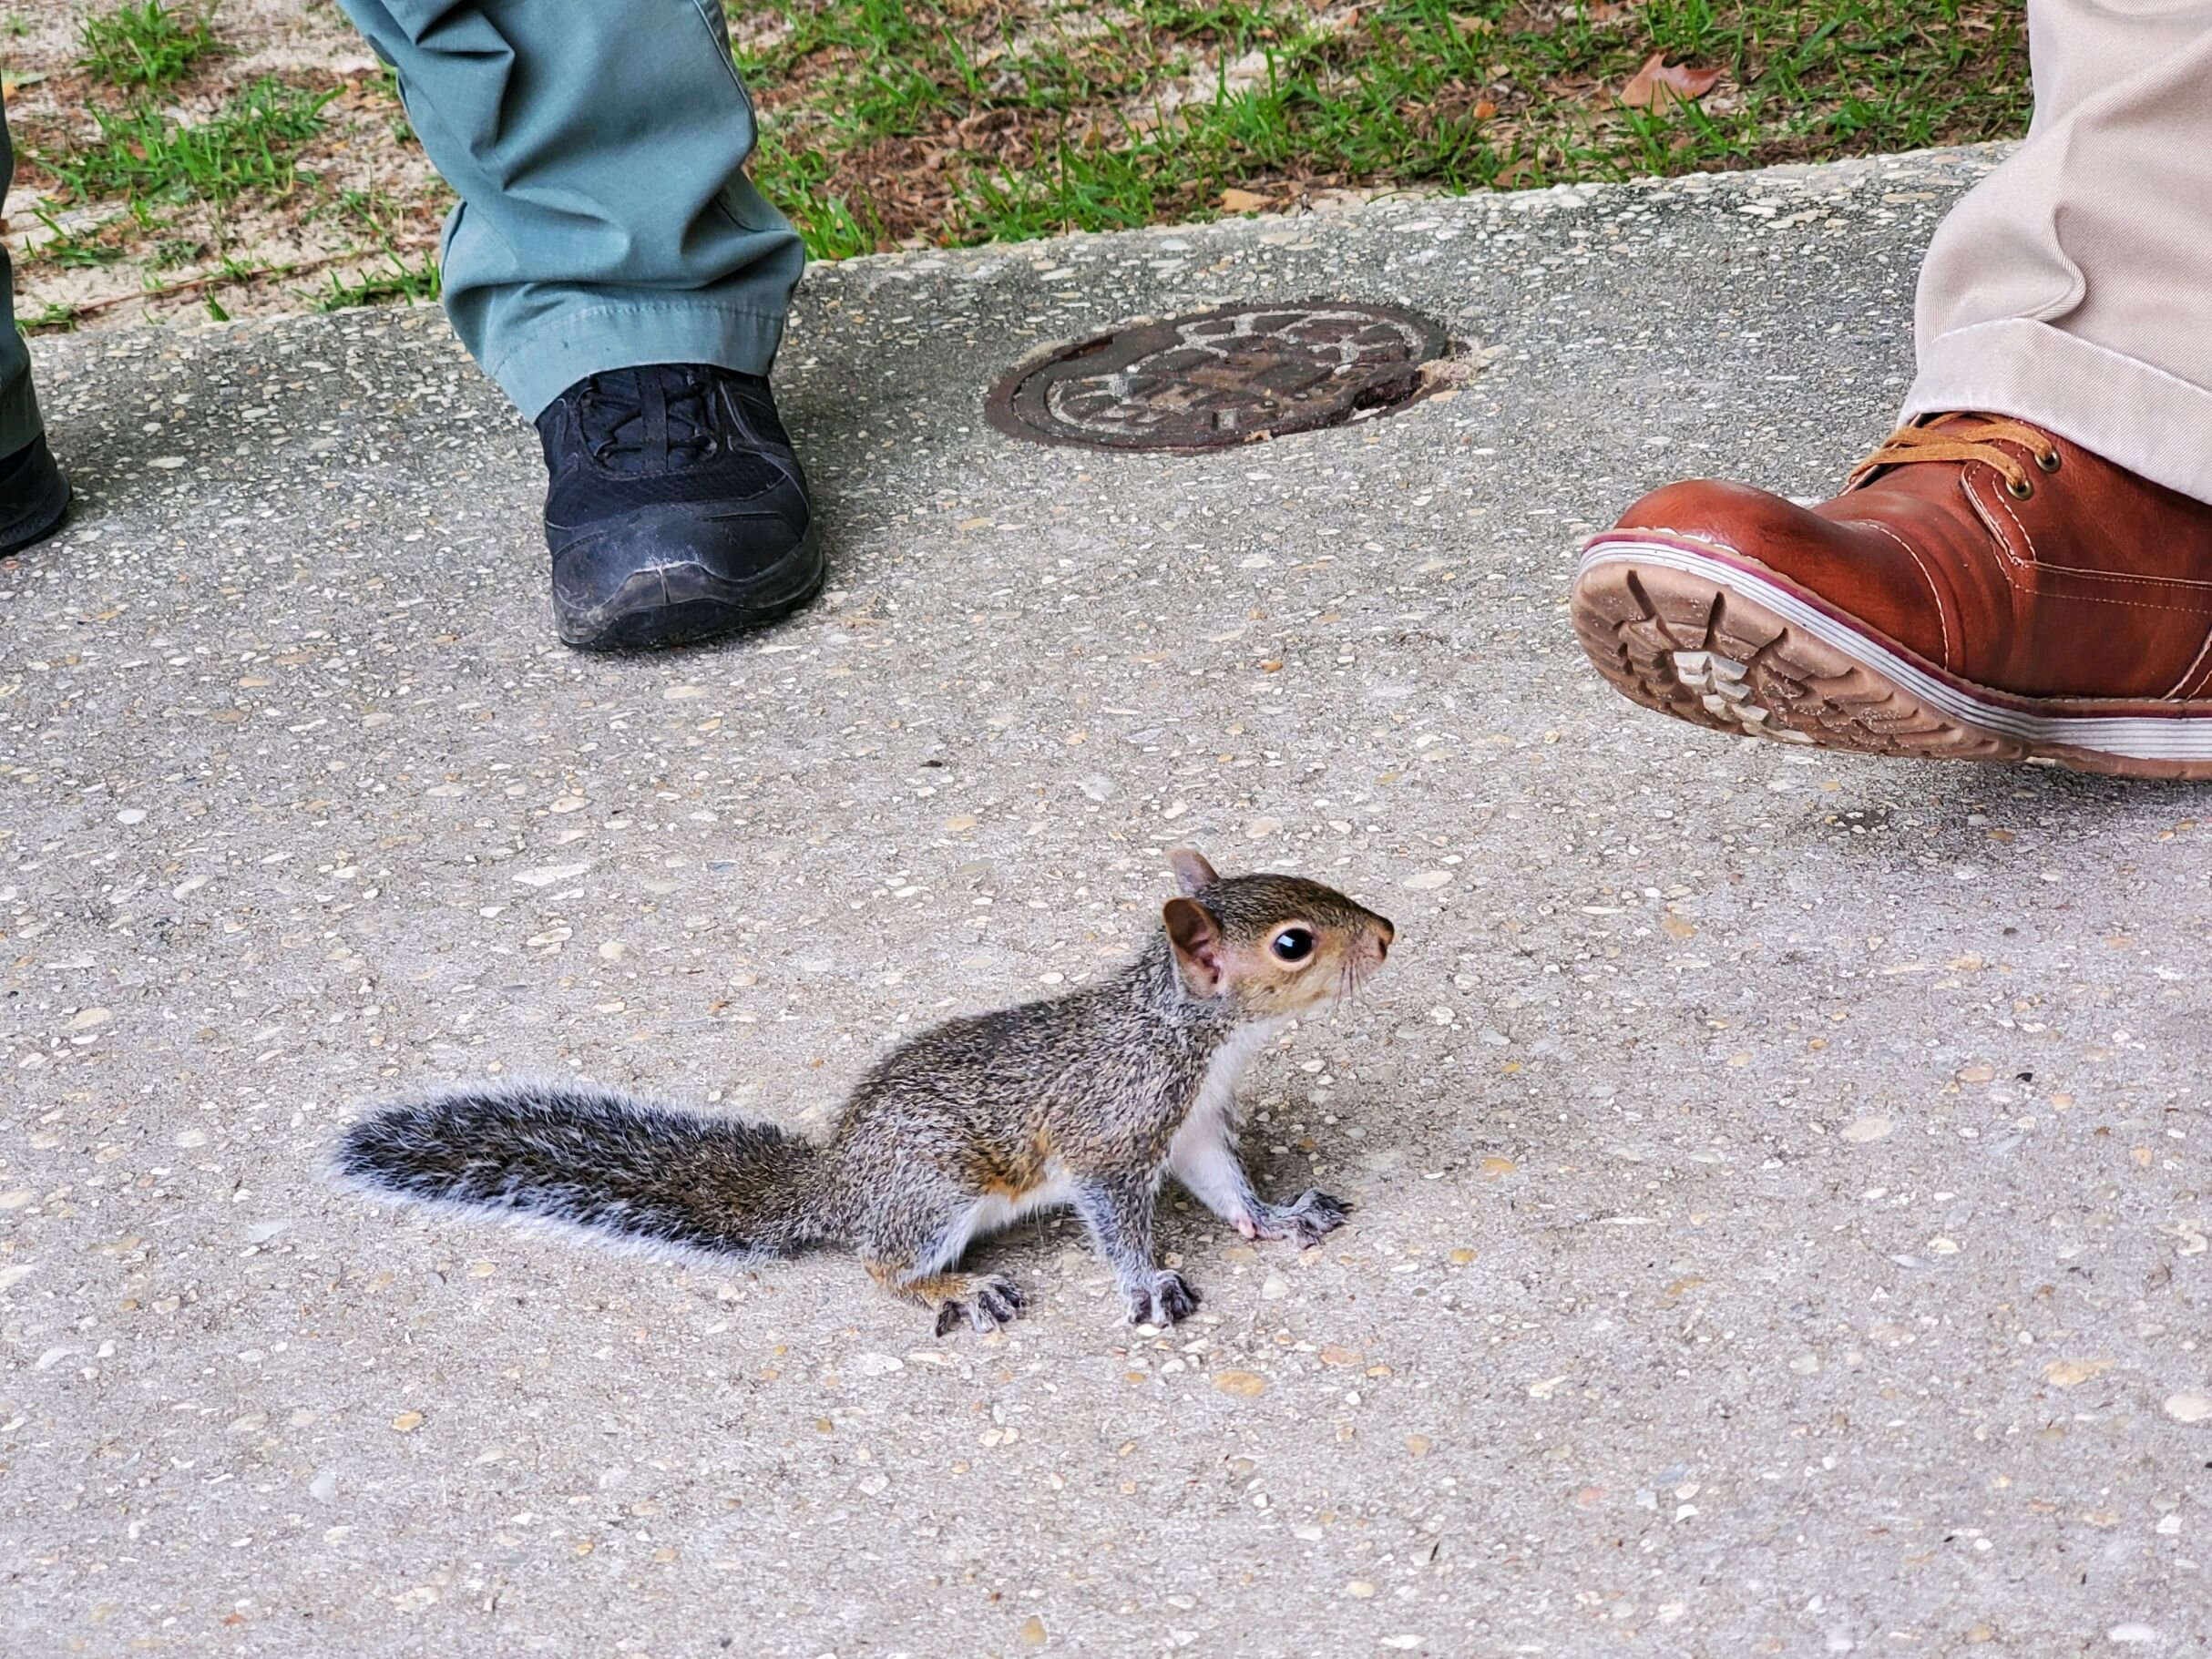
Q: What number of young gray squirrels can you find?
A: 1